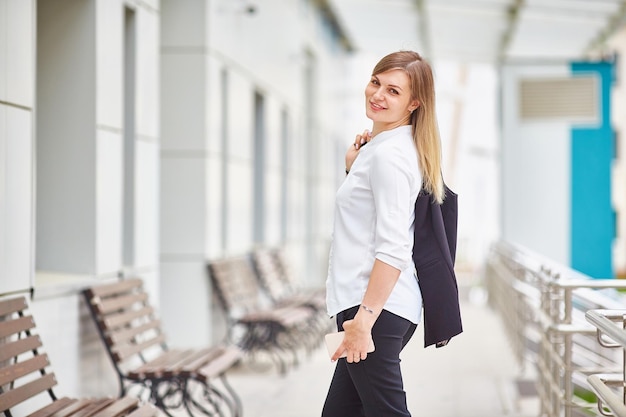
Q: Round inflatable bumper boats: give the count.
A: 0